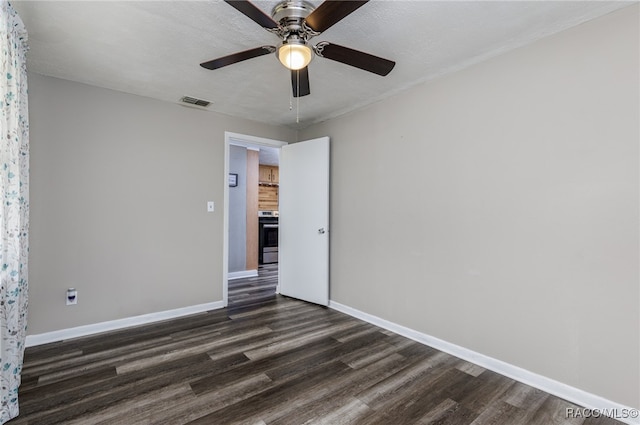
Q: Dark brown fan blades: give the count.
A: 5